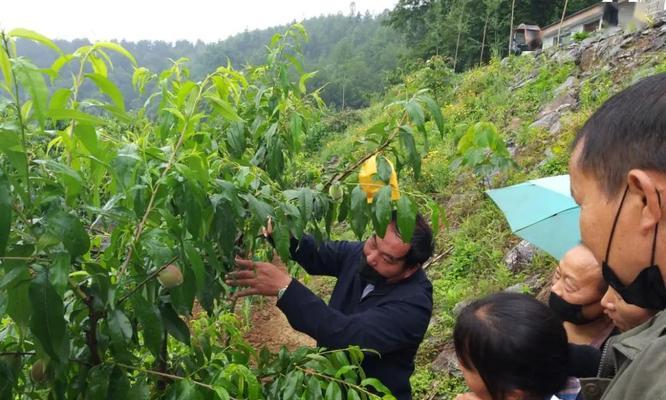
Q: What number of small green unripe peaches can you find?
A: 3